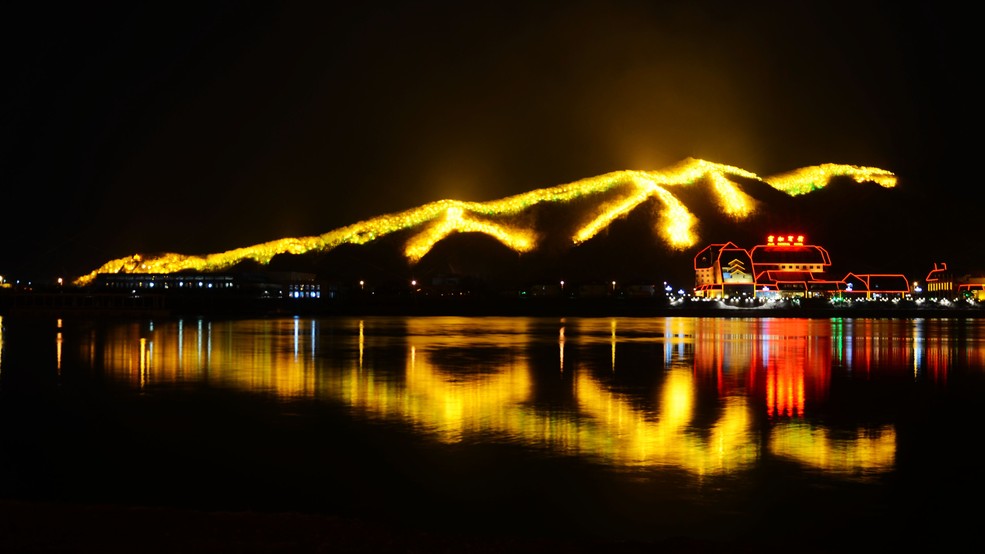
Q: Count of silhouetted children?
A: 0